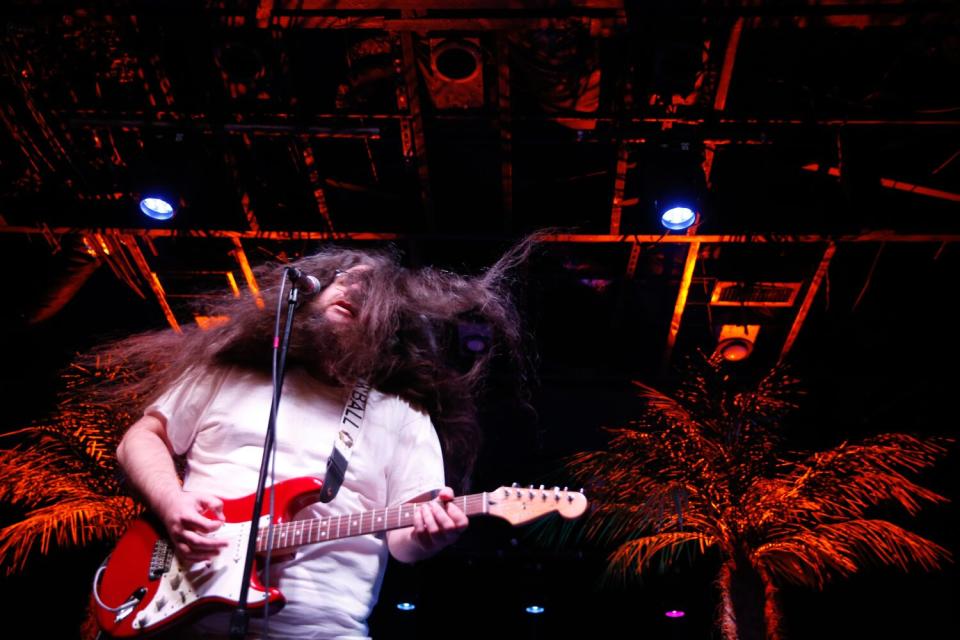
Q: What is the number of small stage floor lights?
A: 3